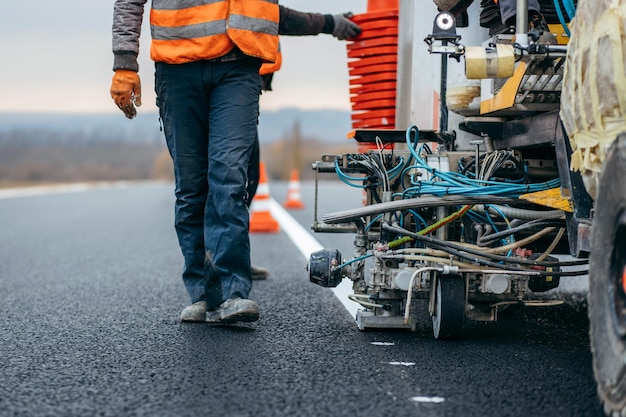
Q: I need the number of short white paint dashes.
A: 3